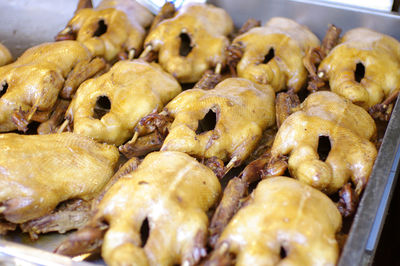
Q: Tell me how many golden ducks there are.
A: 11